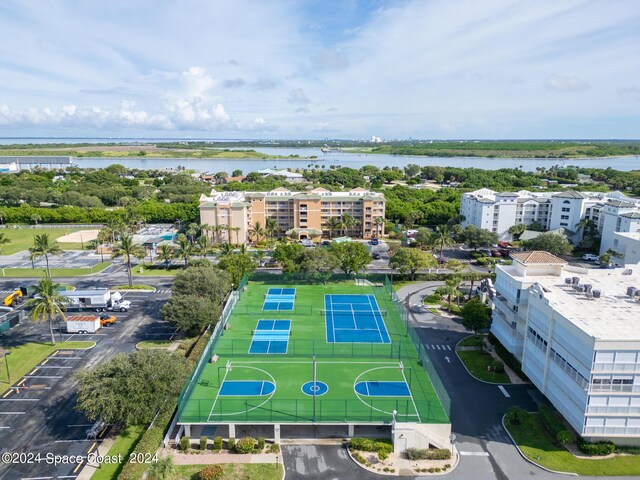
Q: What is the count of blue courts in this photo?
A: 3